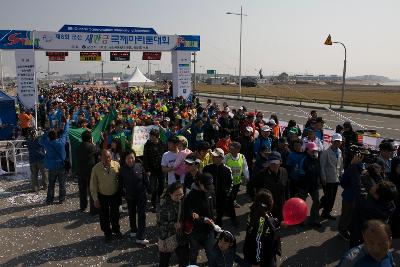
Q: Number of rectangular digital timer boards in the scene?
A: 4